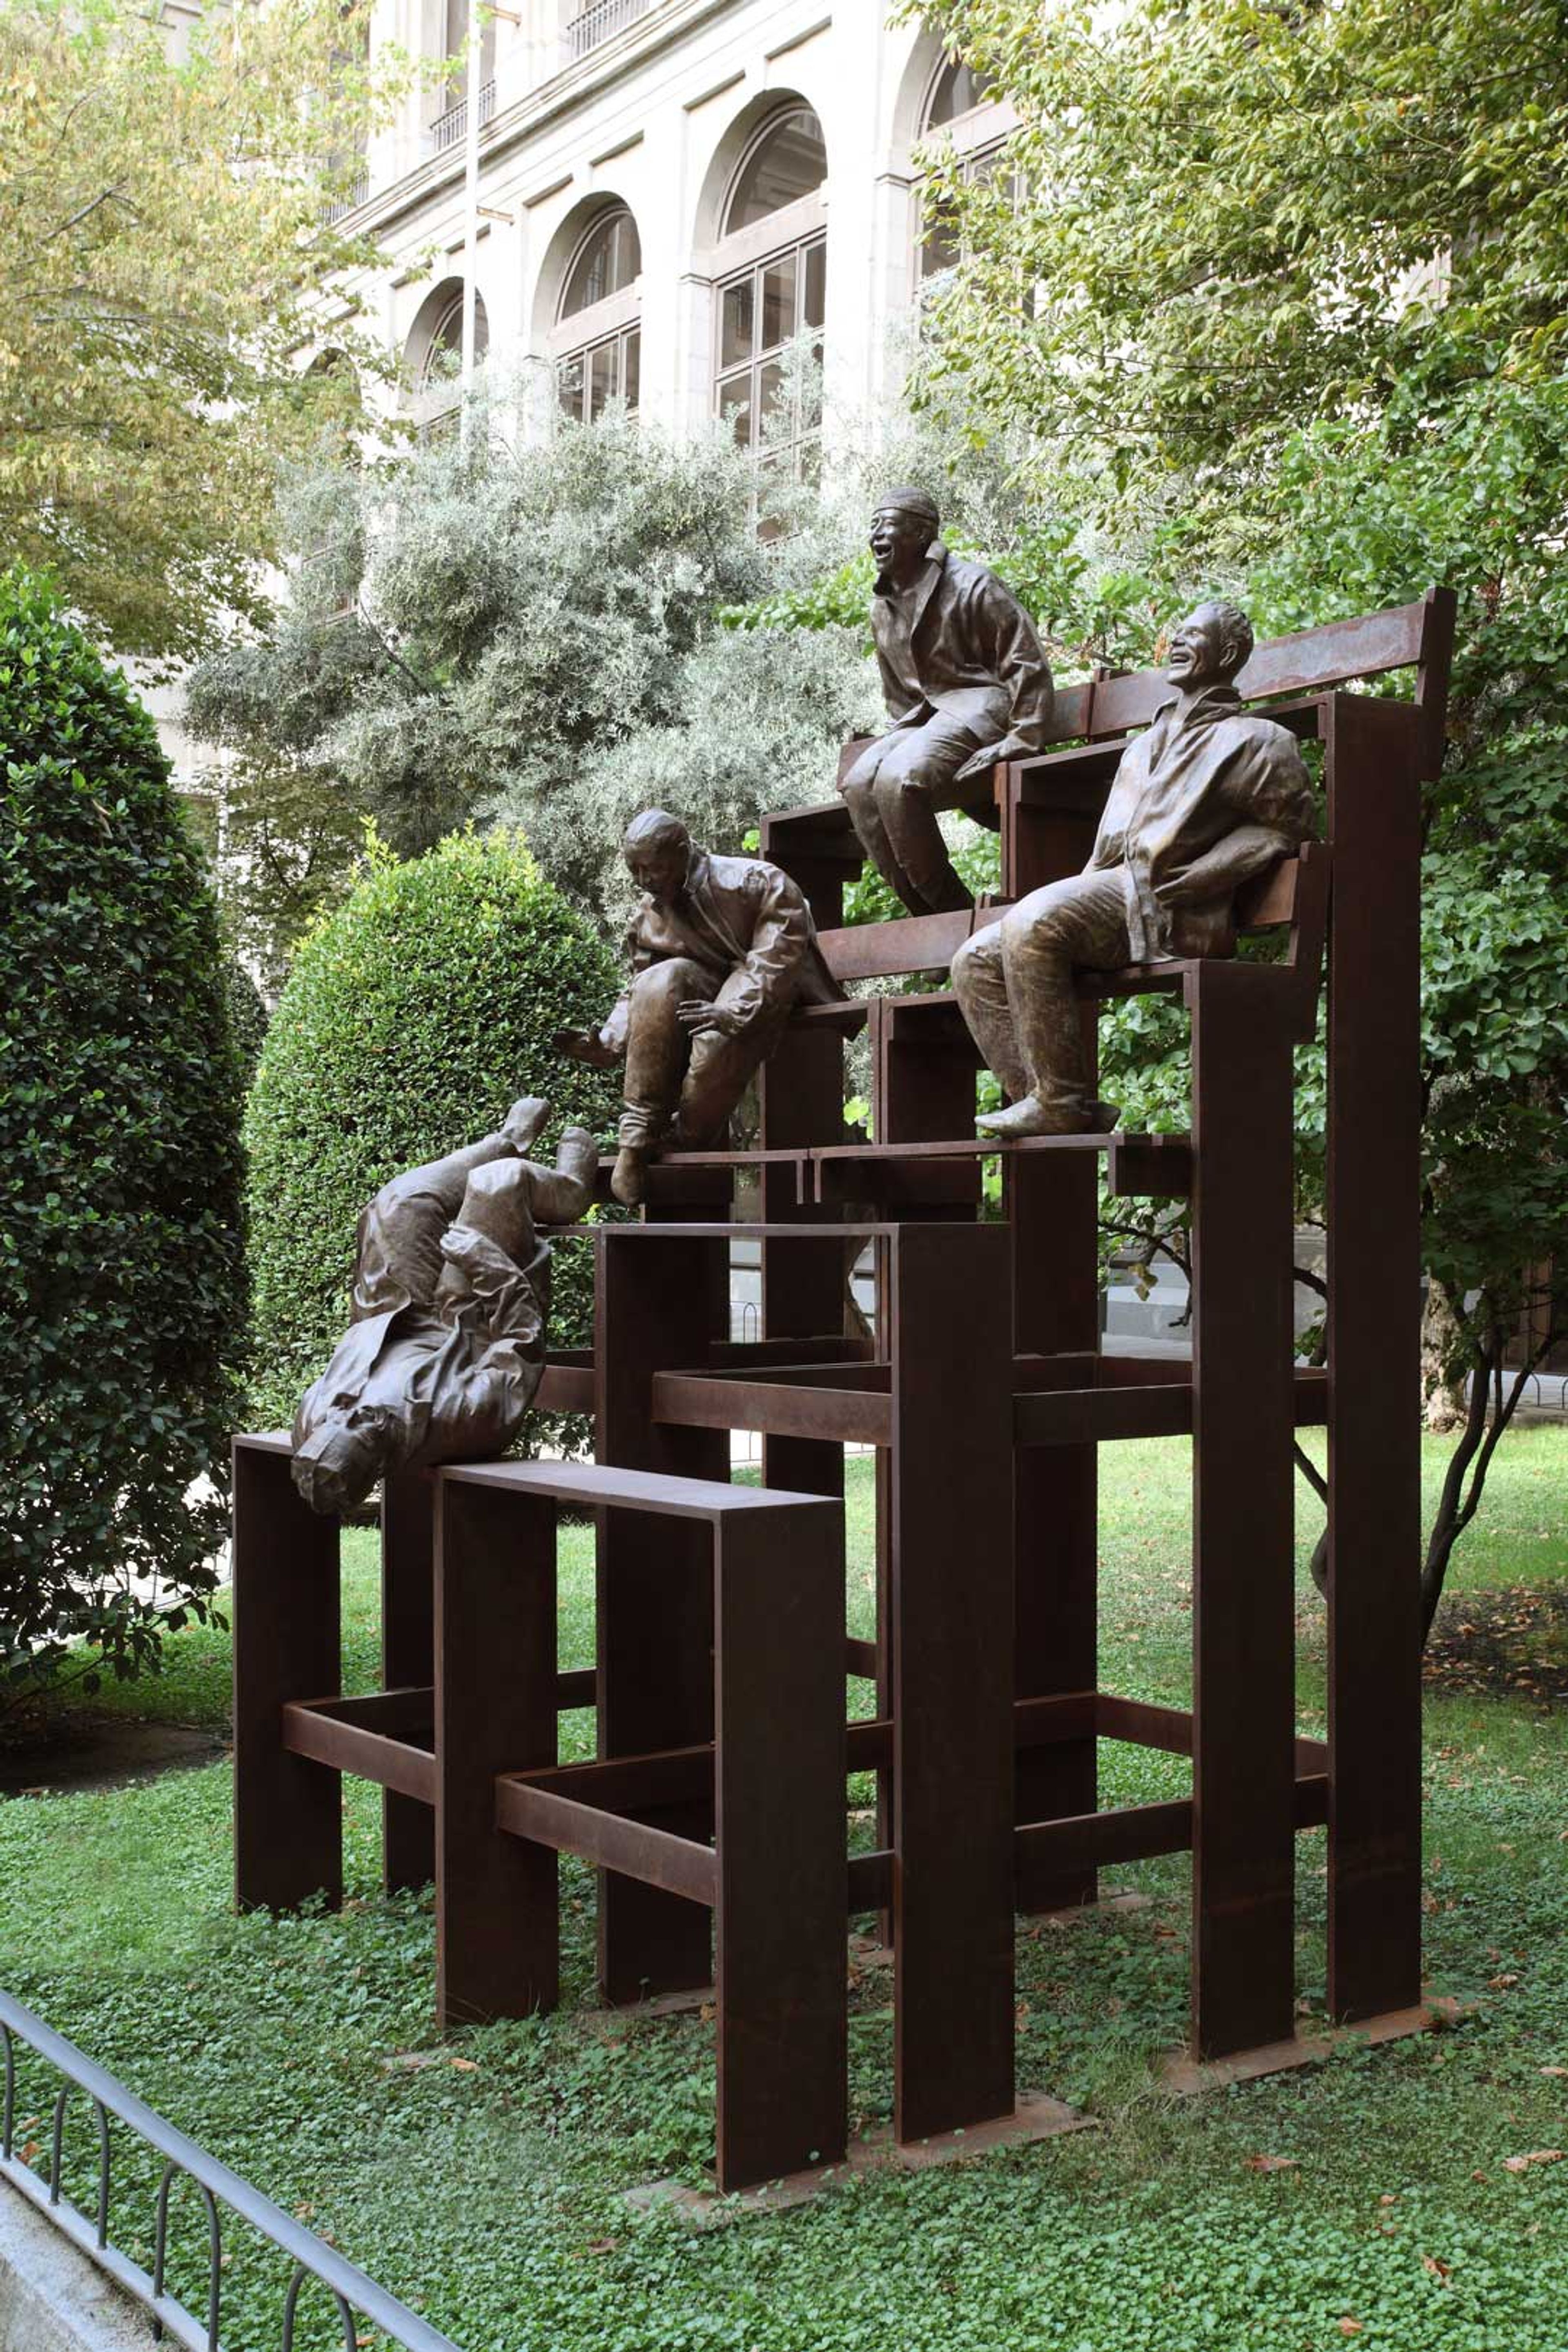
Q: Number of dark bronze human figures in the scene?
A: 4